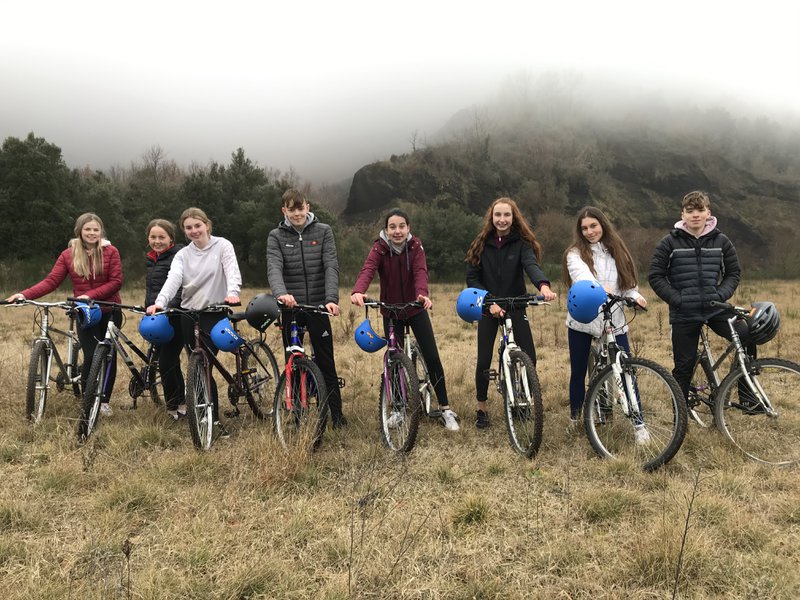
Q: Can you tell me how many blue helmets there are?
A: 6